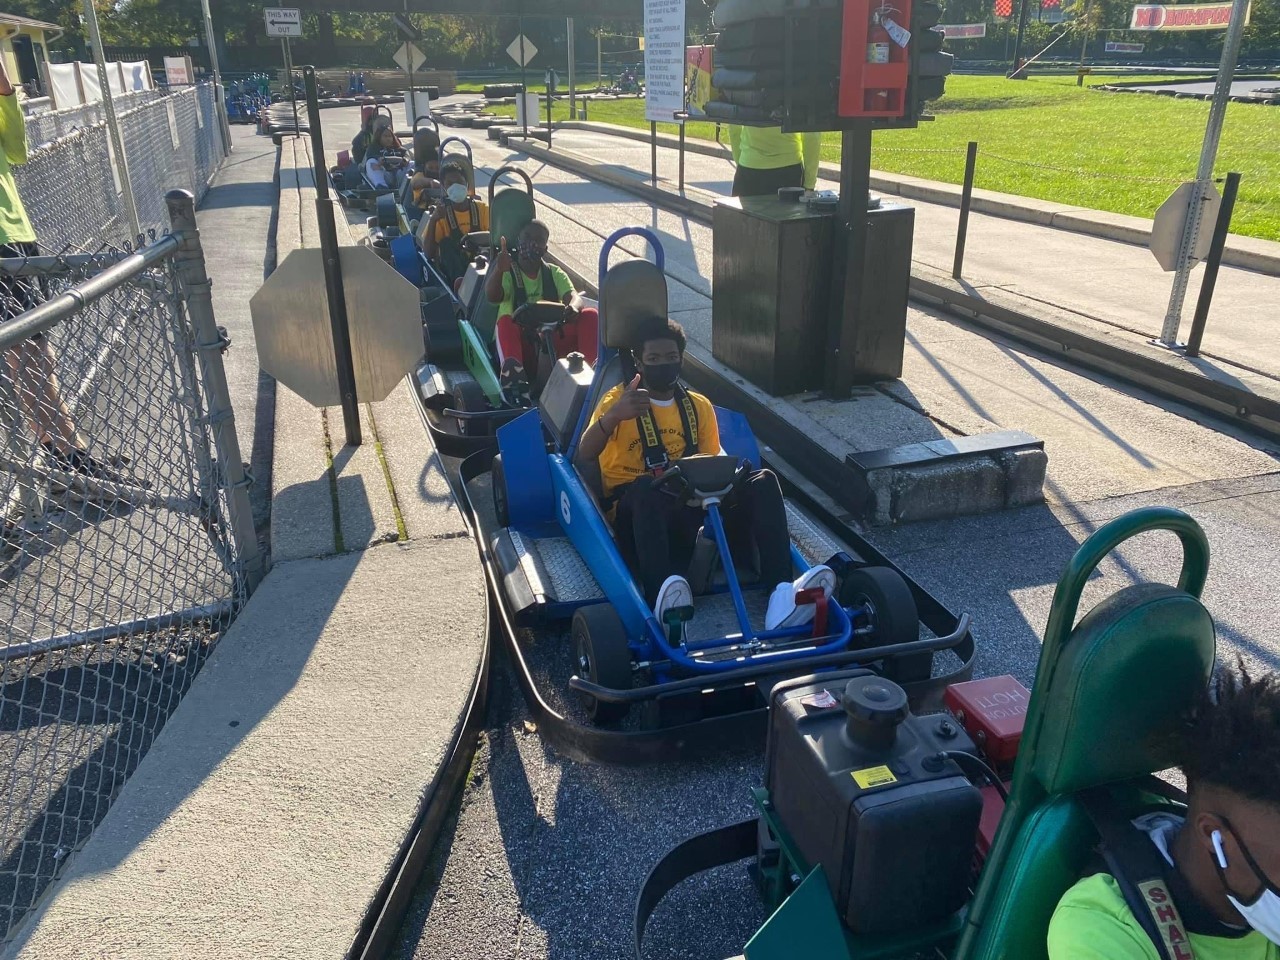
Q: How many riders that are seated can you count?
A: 7